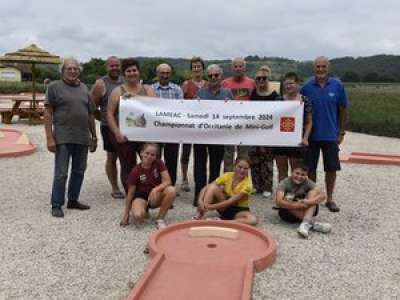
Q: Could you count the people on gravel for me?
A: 13